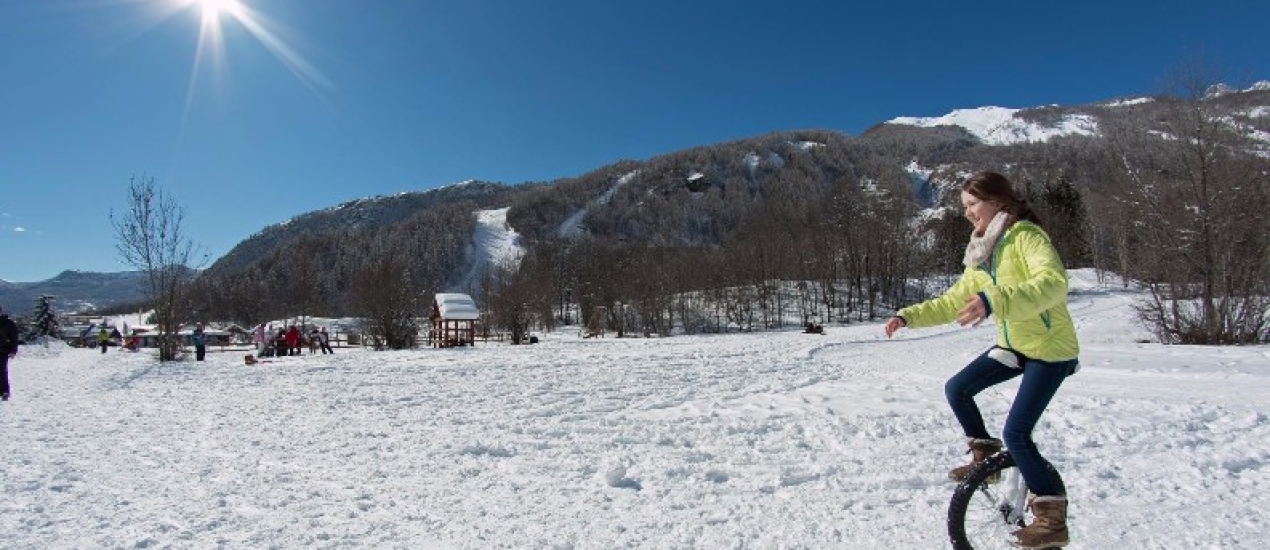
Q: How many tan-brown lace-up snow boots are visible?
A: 2